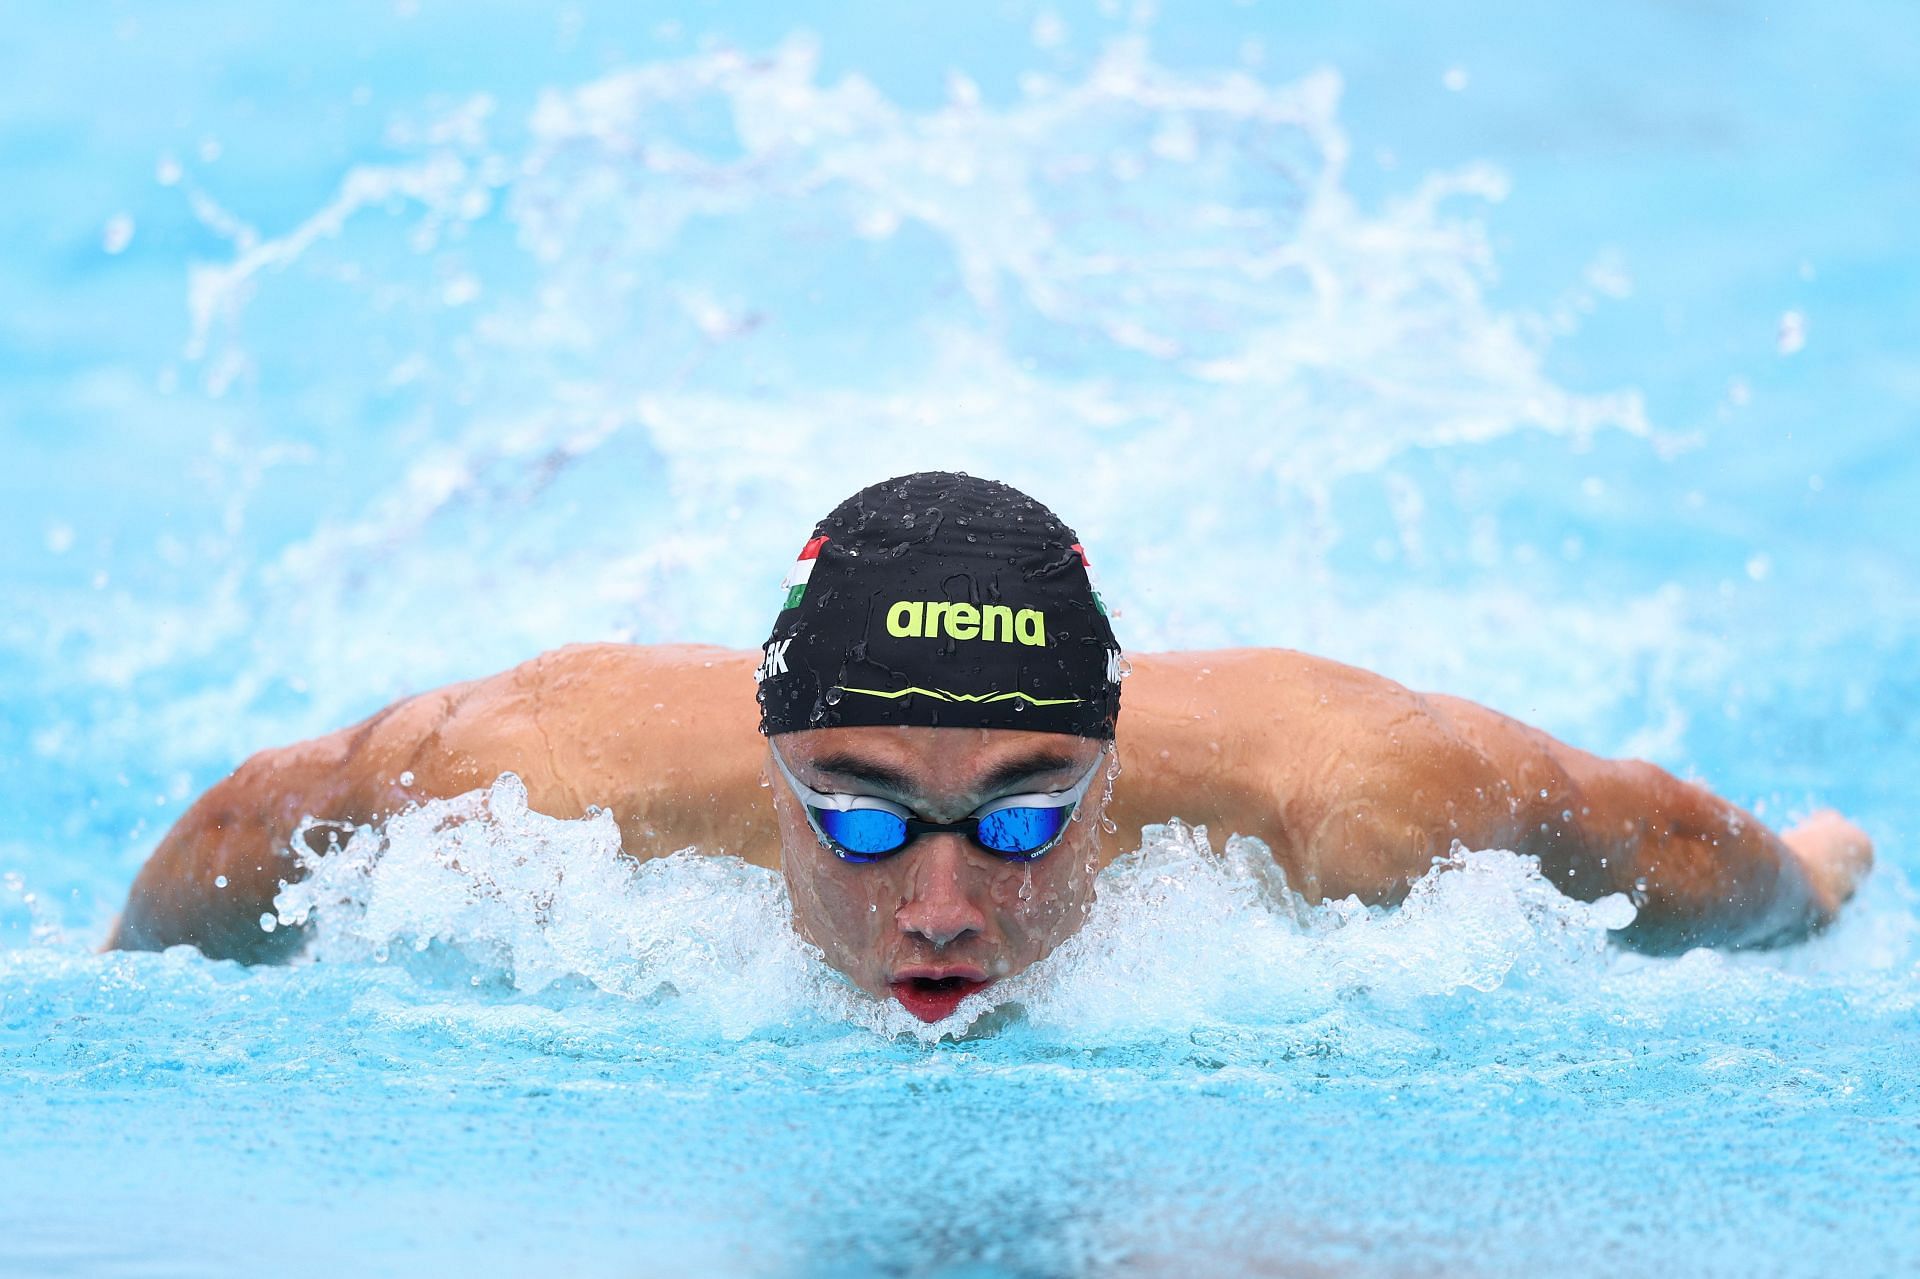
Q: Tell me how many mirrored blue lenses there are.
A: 2